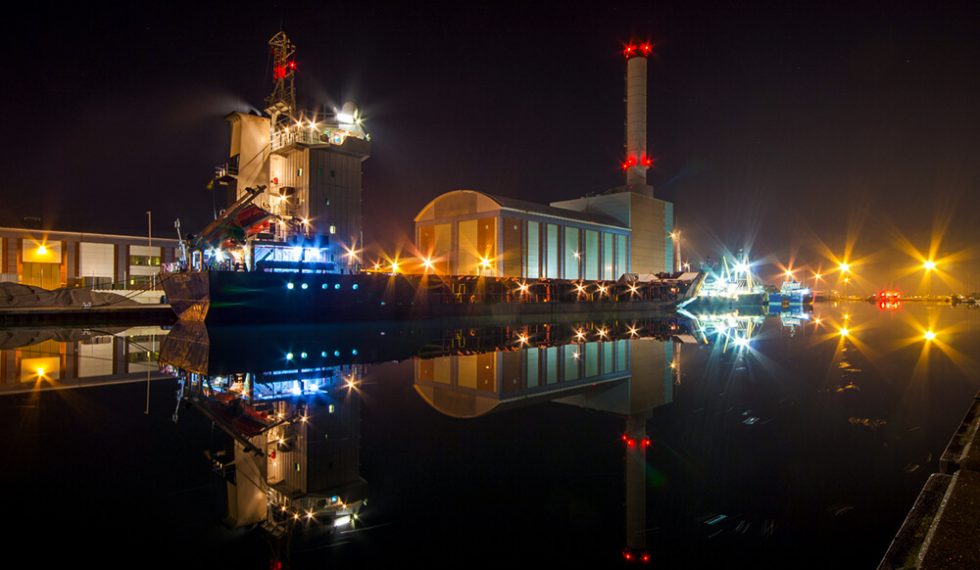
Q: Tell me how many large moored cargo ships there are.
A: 1